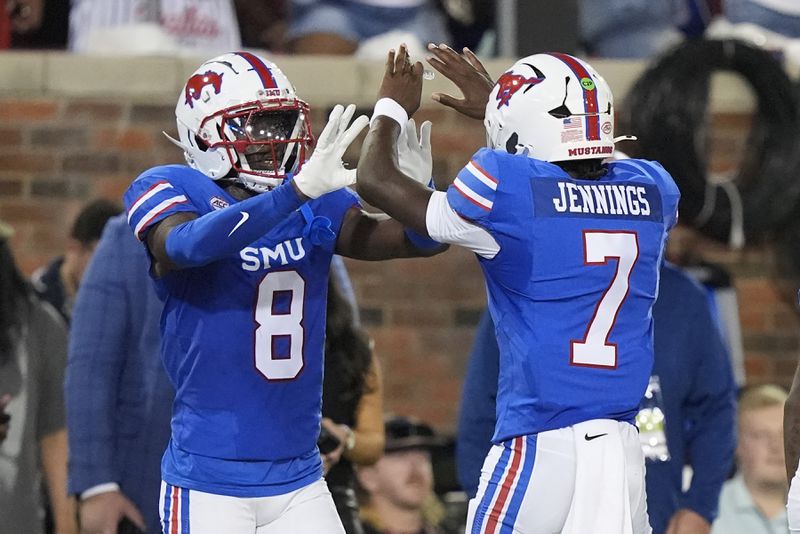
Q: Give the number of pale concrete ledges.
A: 1